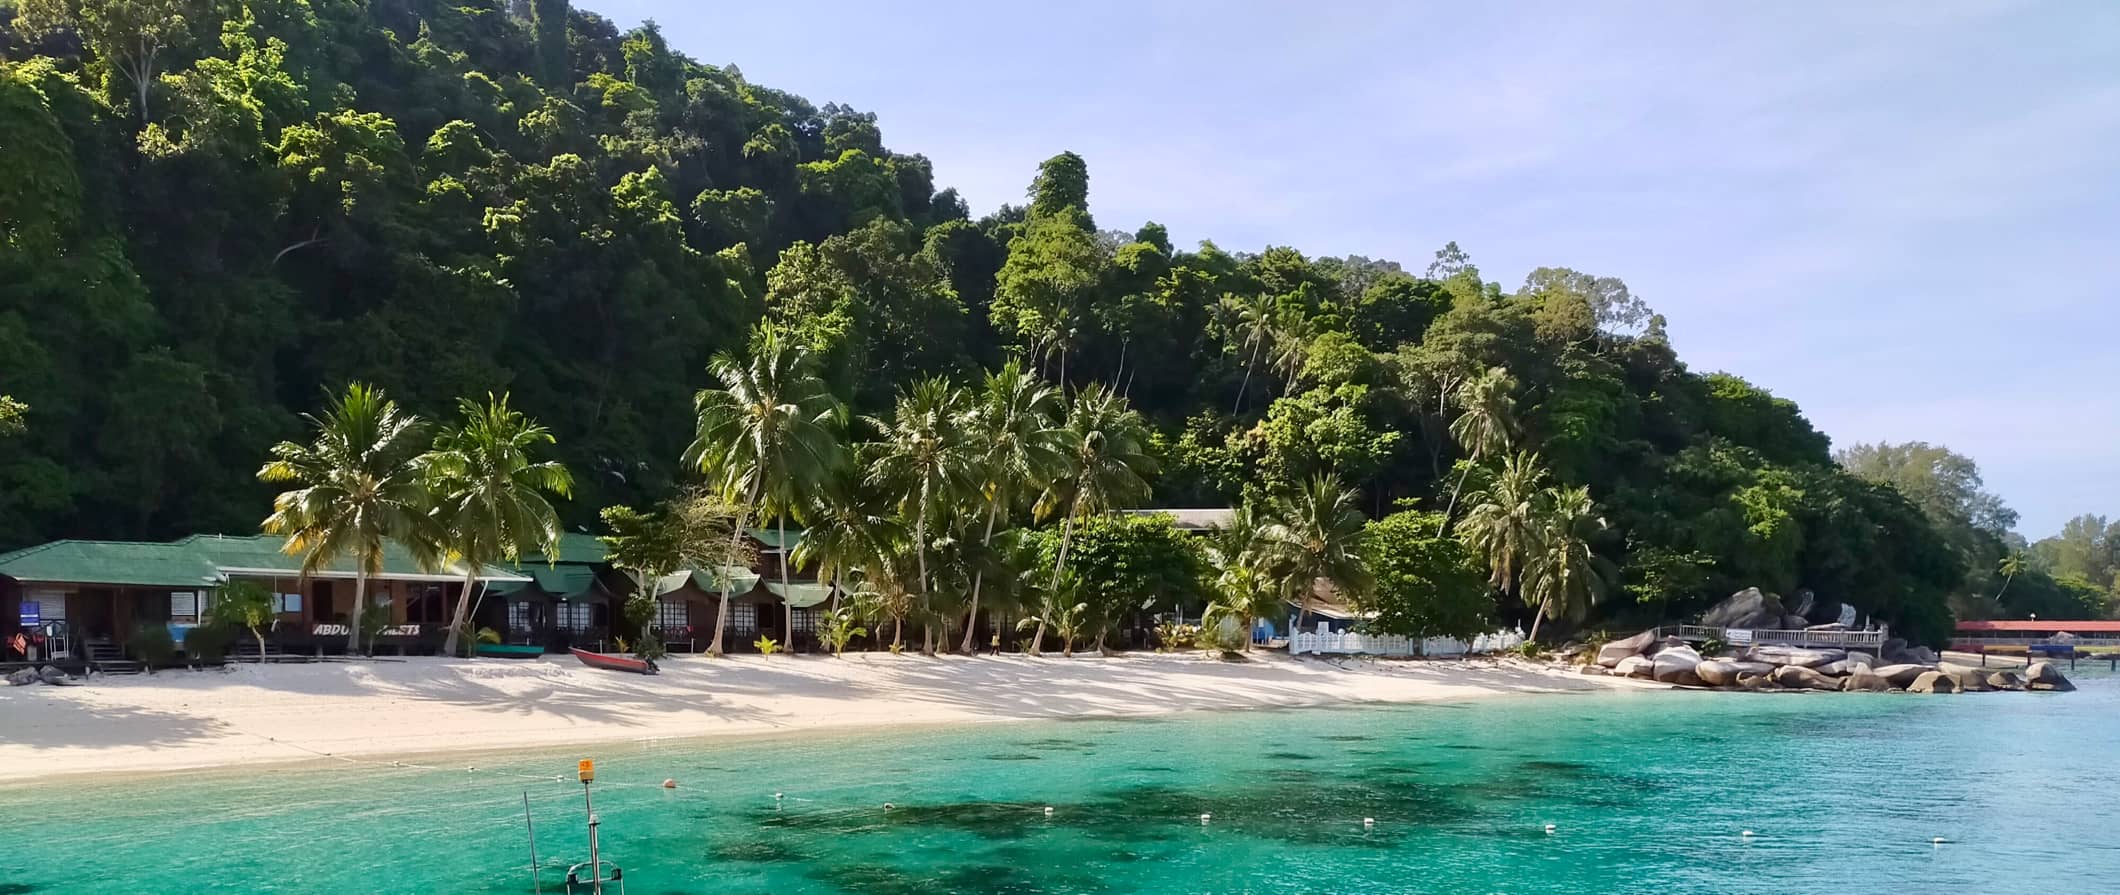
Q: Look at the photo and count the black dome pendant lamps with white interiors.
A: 0